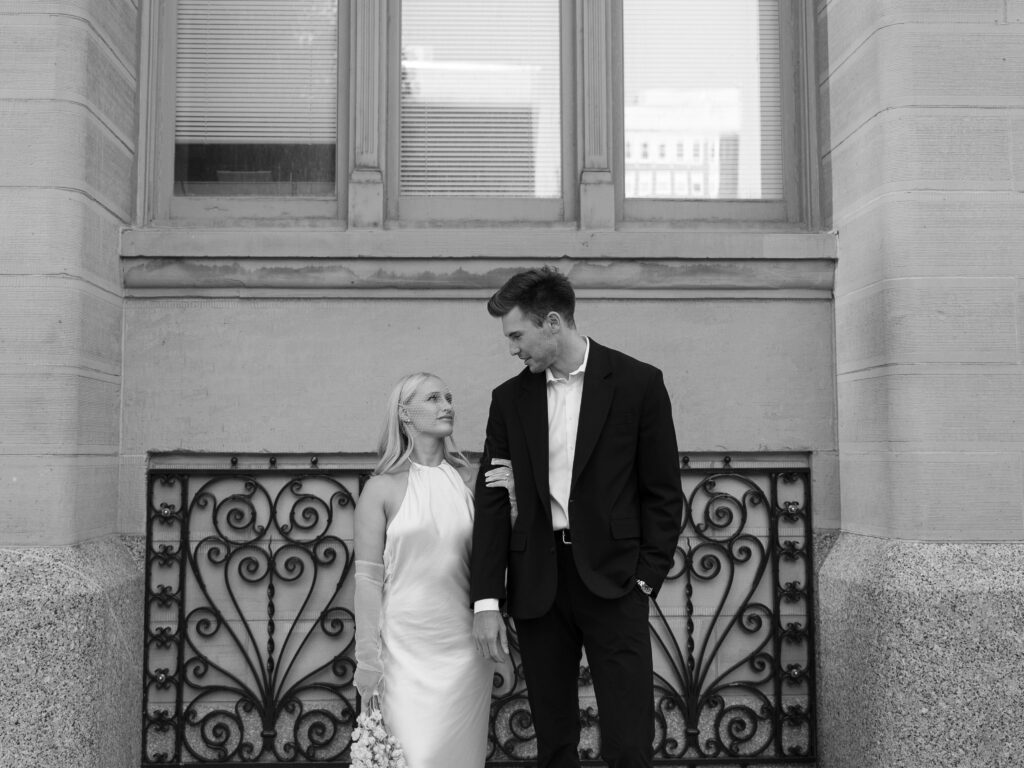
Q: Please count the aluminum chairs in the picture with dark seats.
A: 0